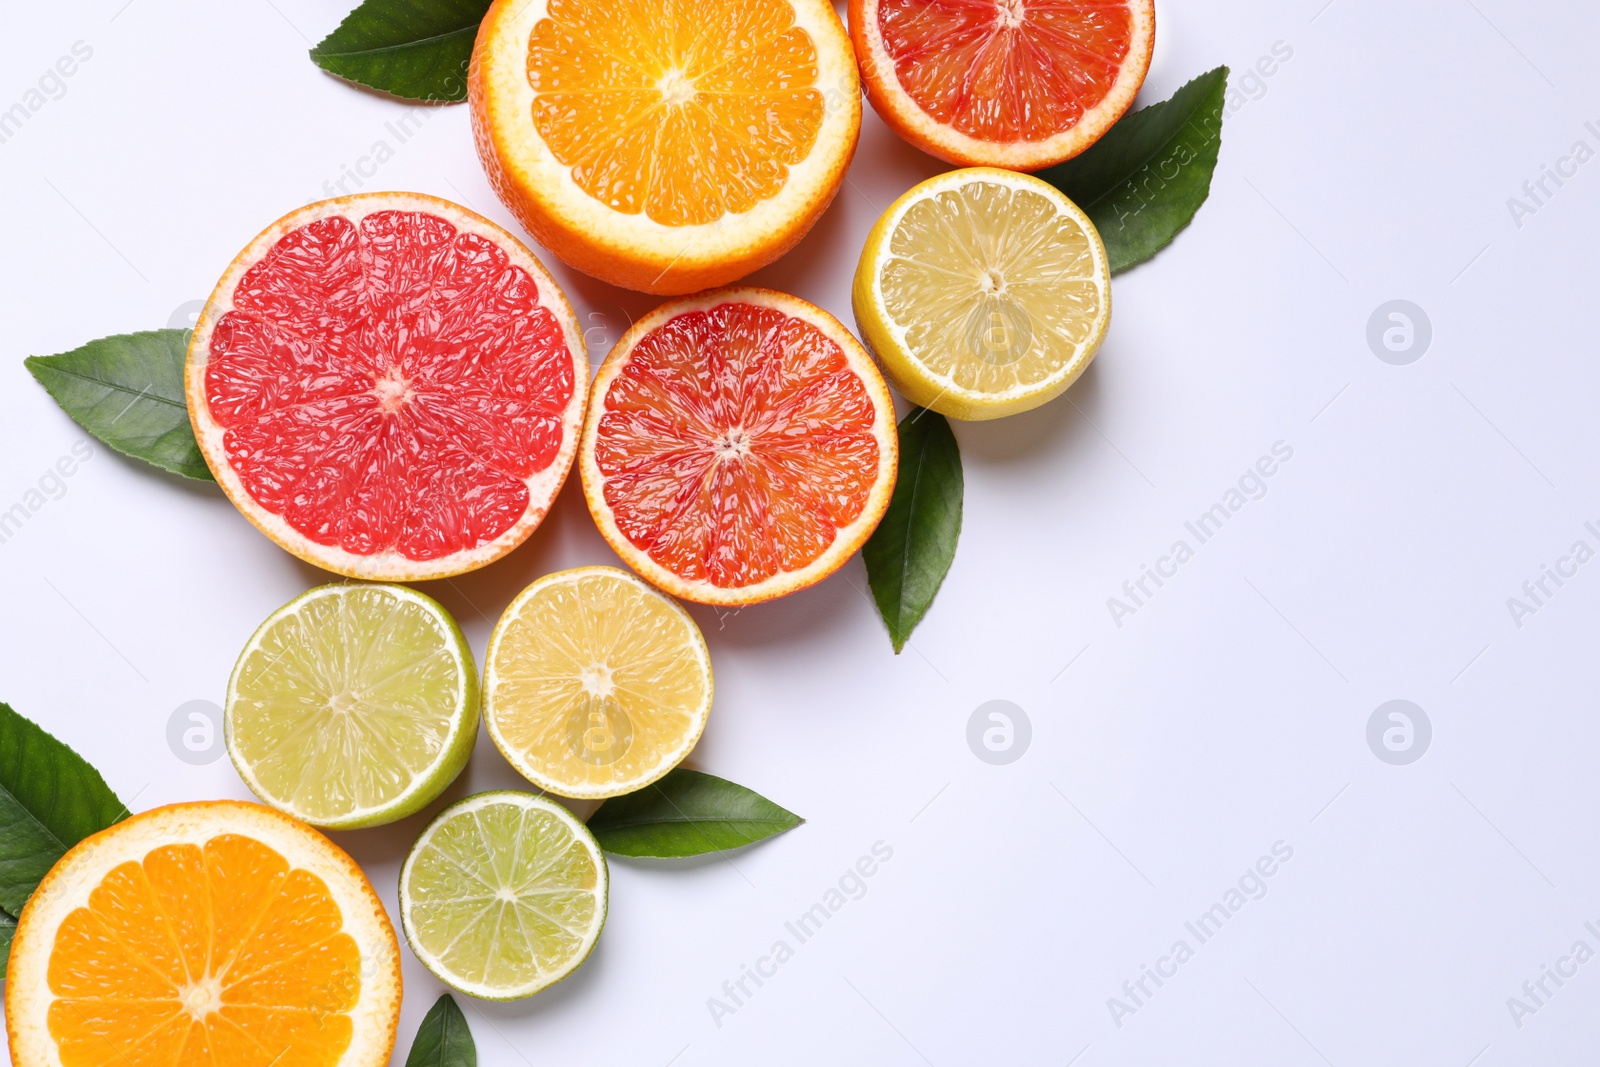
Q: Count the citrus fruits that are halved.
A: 9